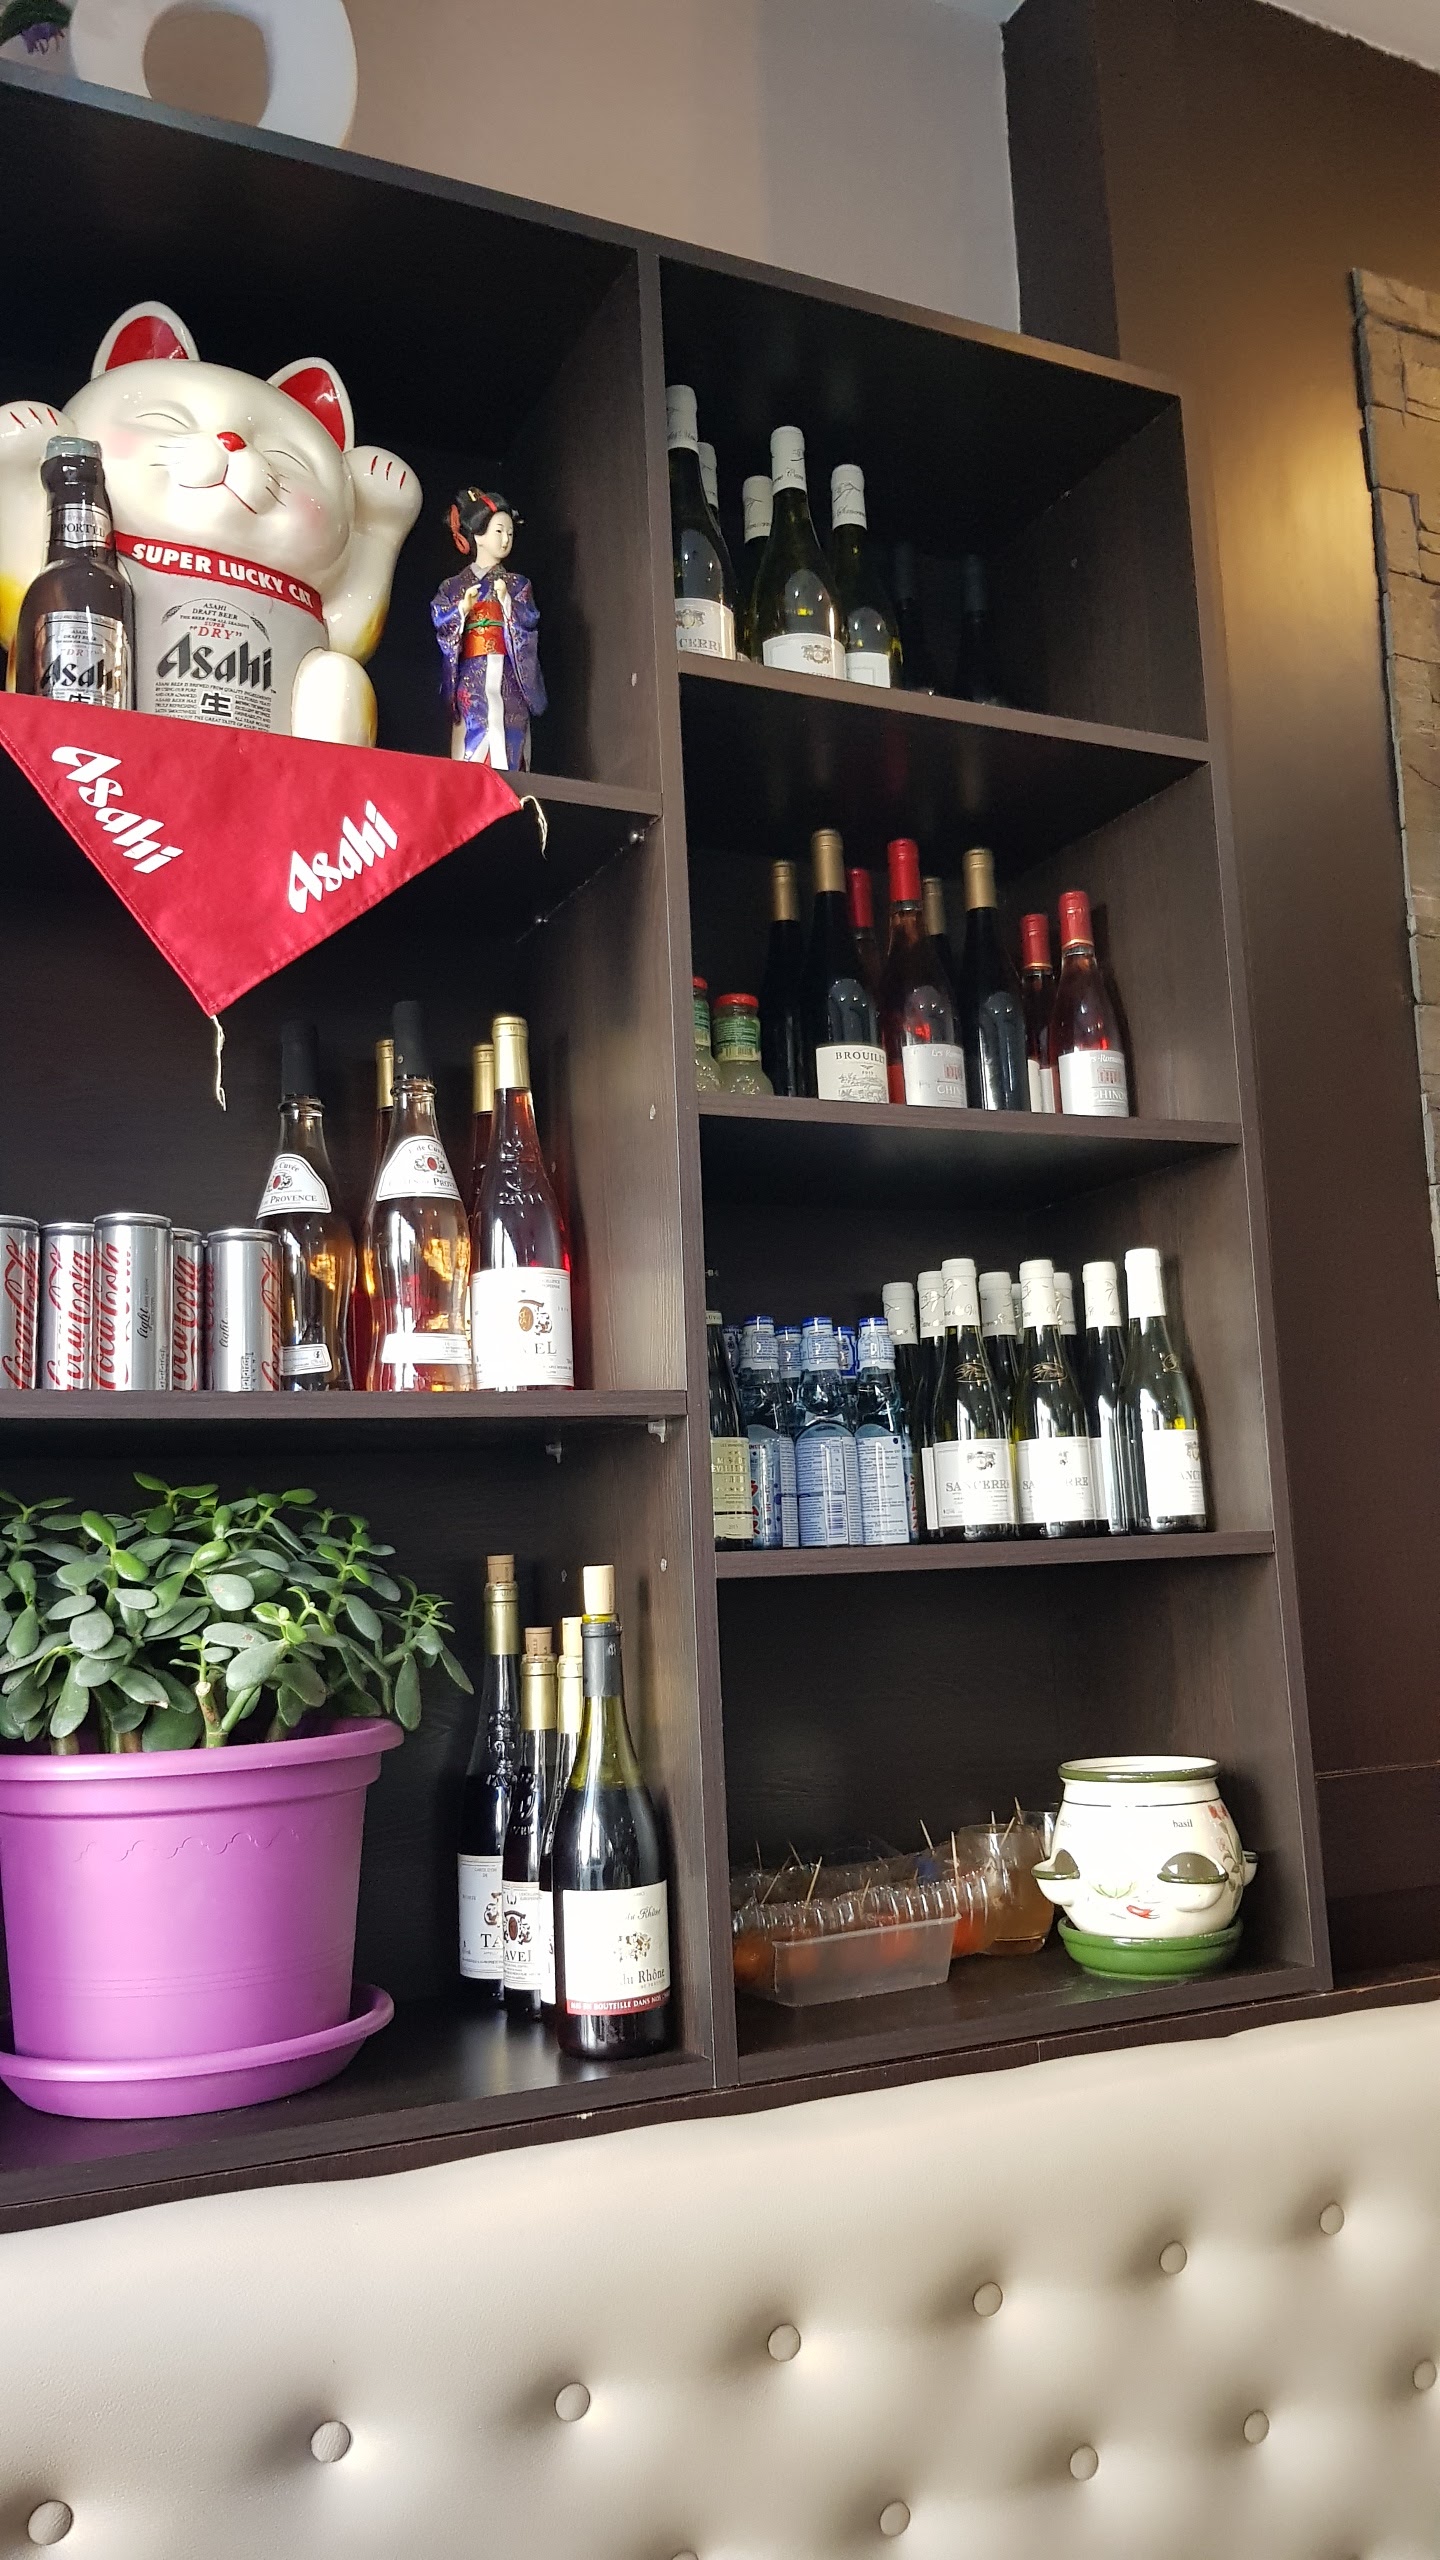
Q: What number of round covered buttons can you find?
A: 12